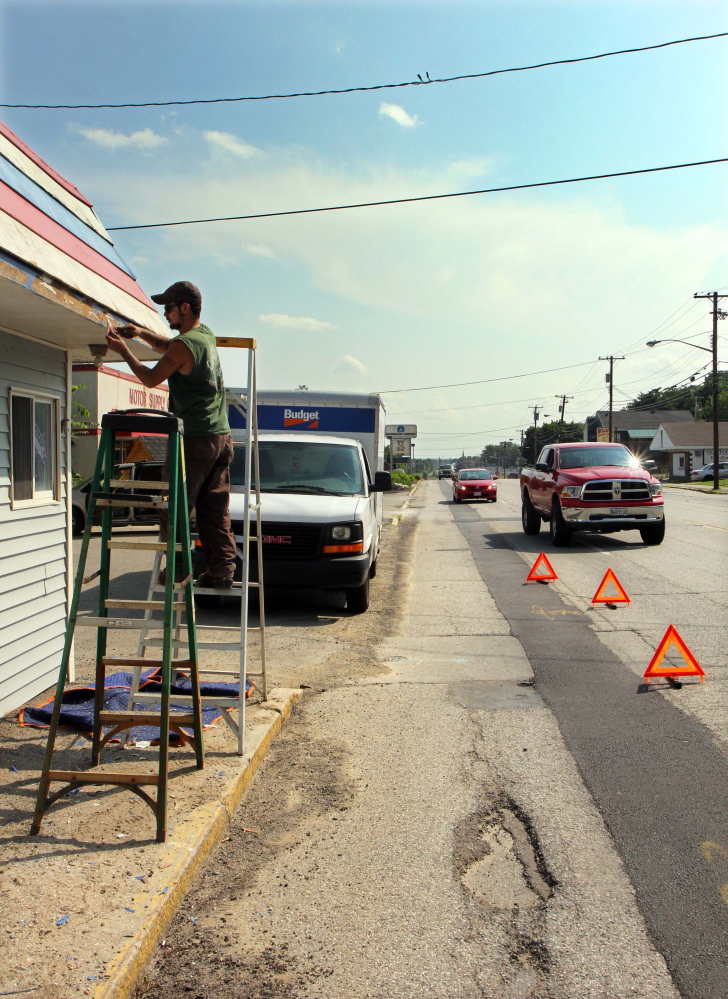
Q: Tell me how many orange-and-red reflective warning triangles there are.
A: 3